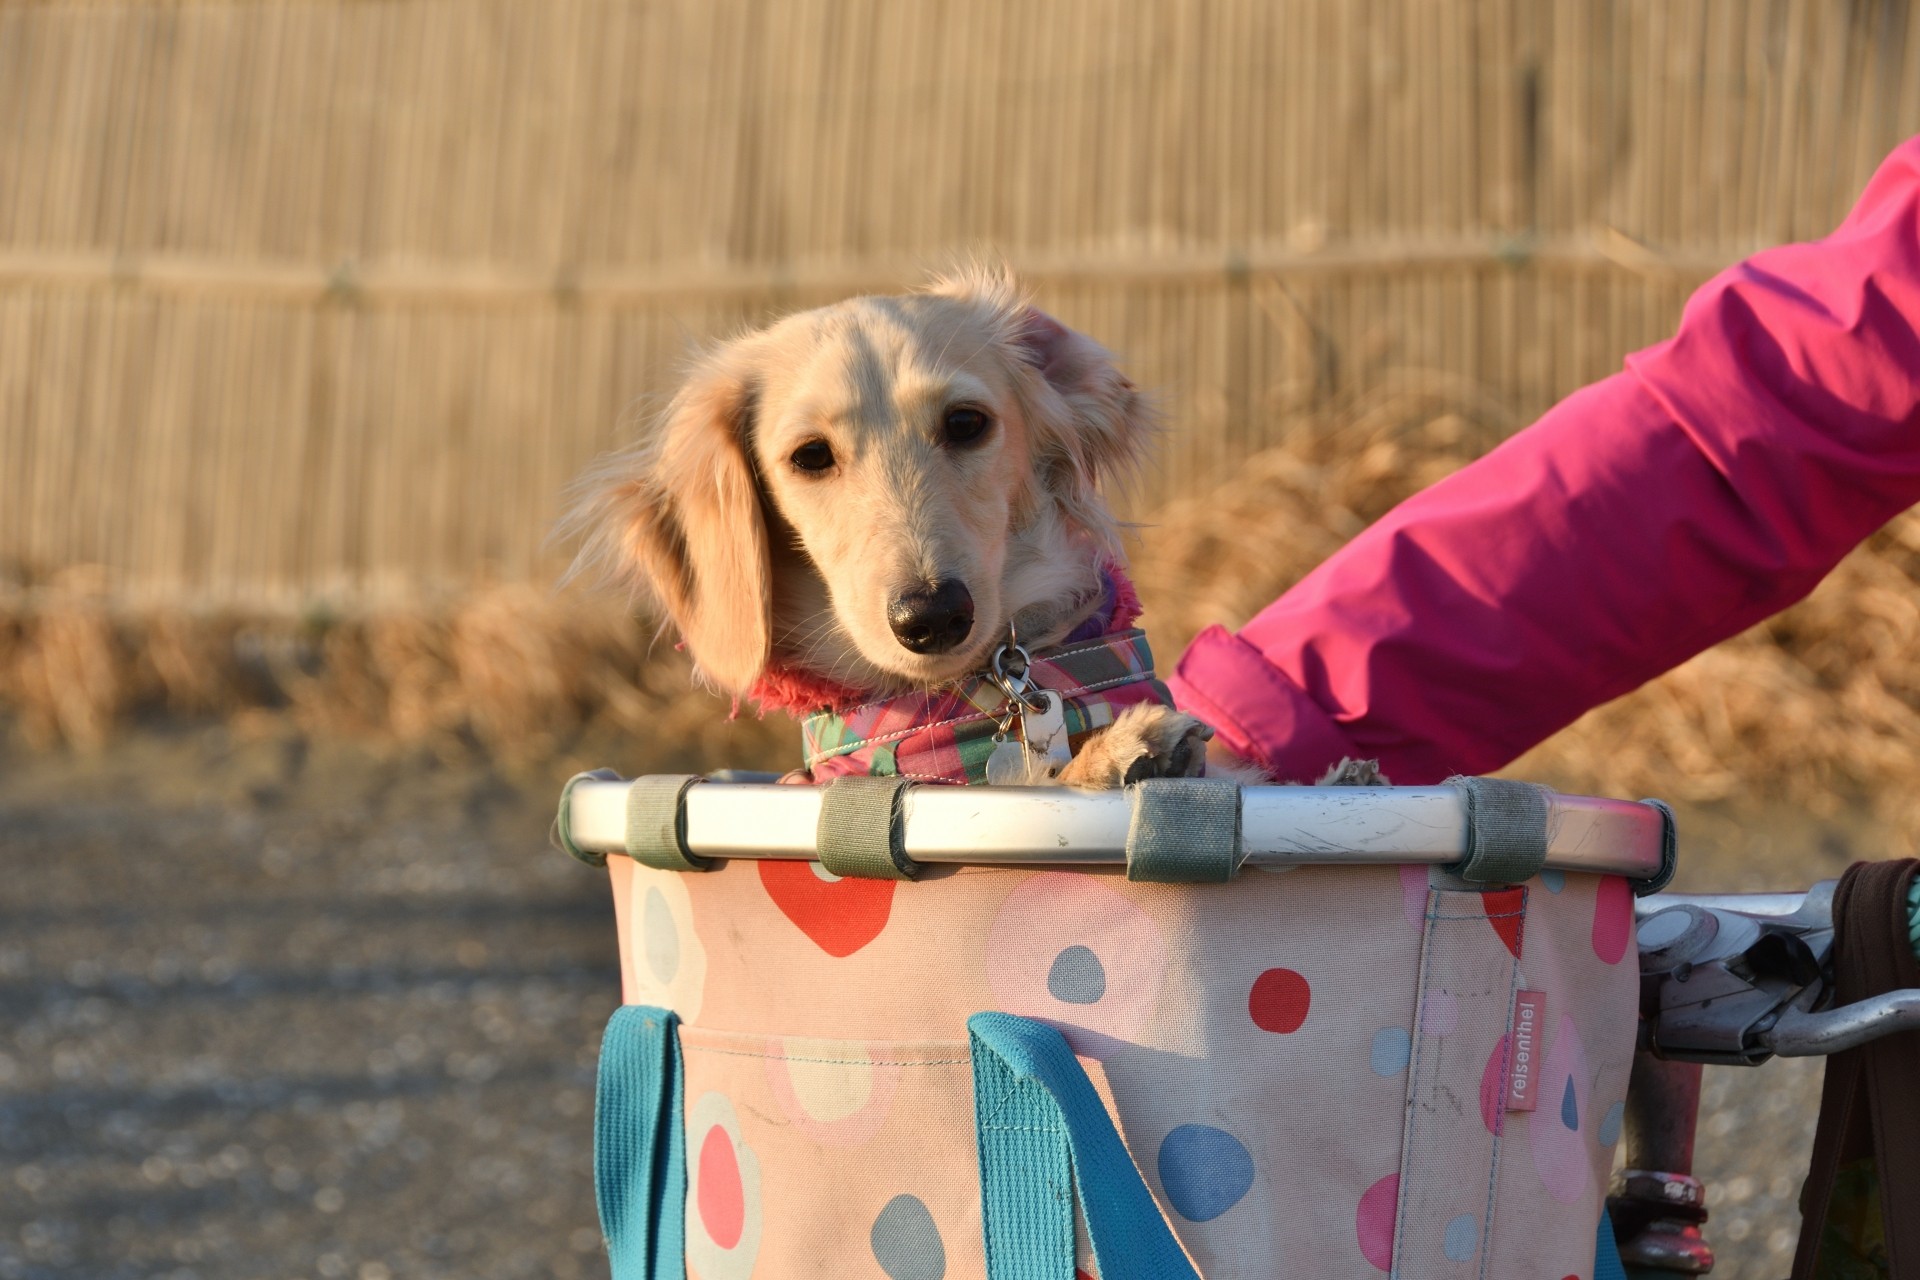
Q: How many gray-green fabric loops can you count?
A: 6